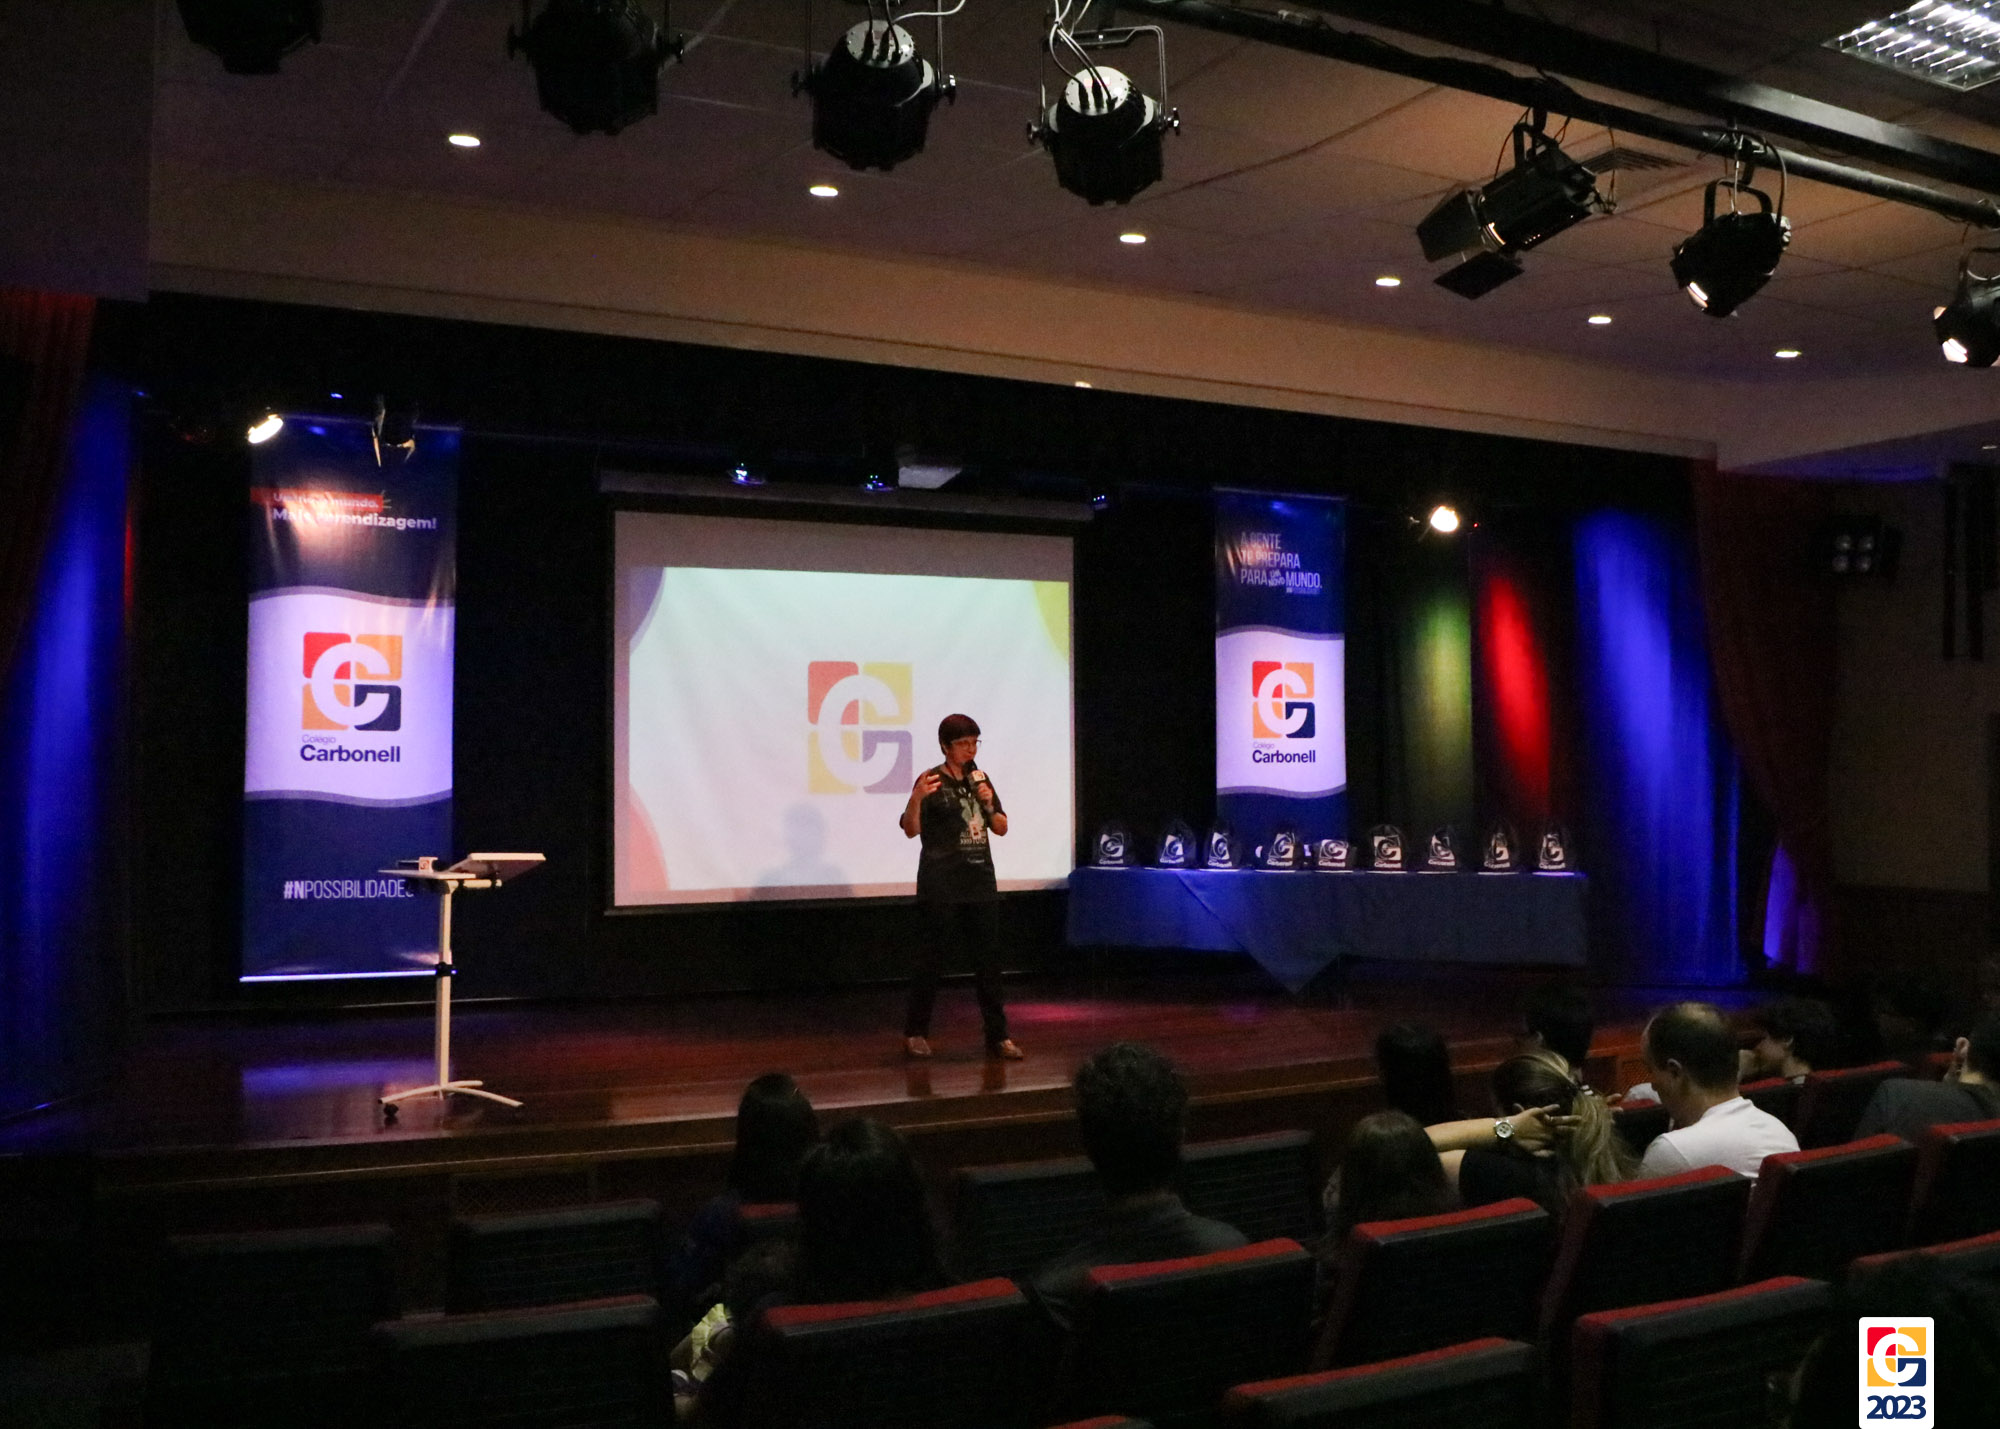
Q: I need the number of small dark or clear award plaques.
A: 9